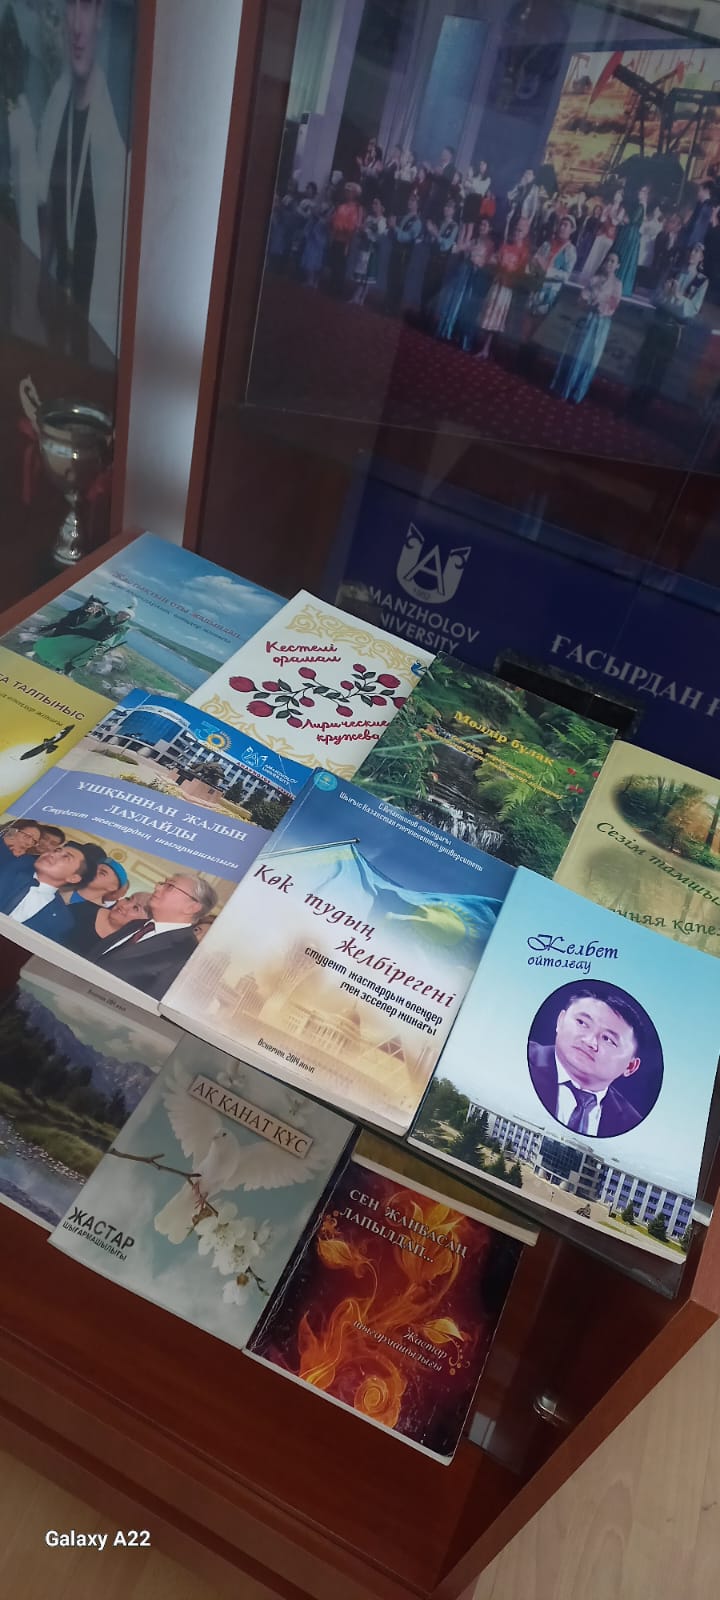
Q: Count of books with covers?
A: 11